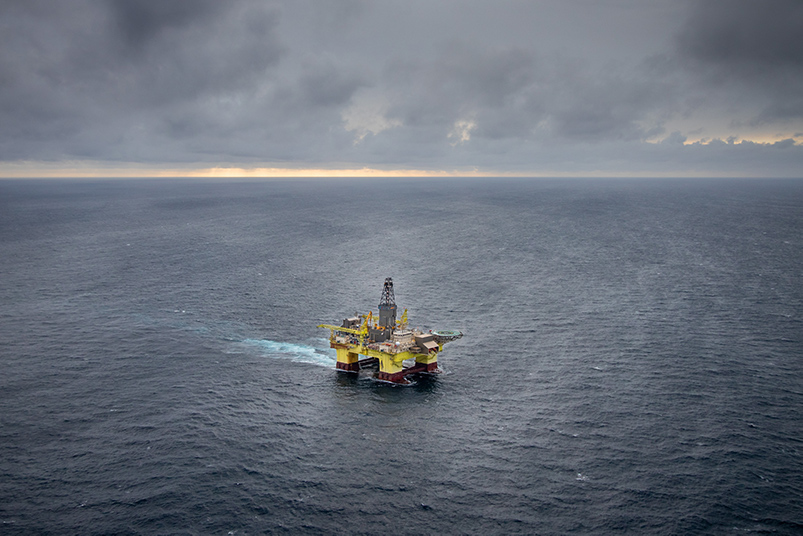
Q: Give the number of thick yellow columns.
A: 3